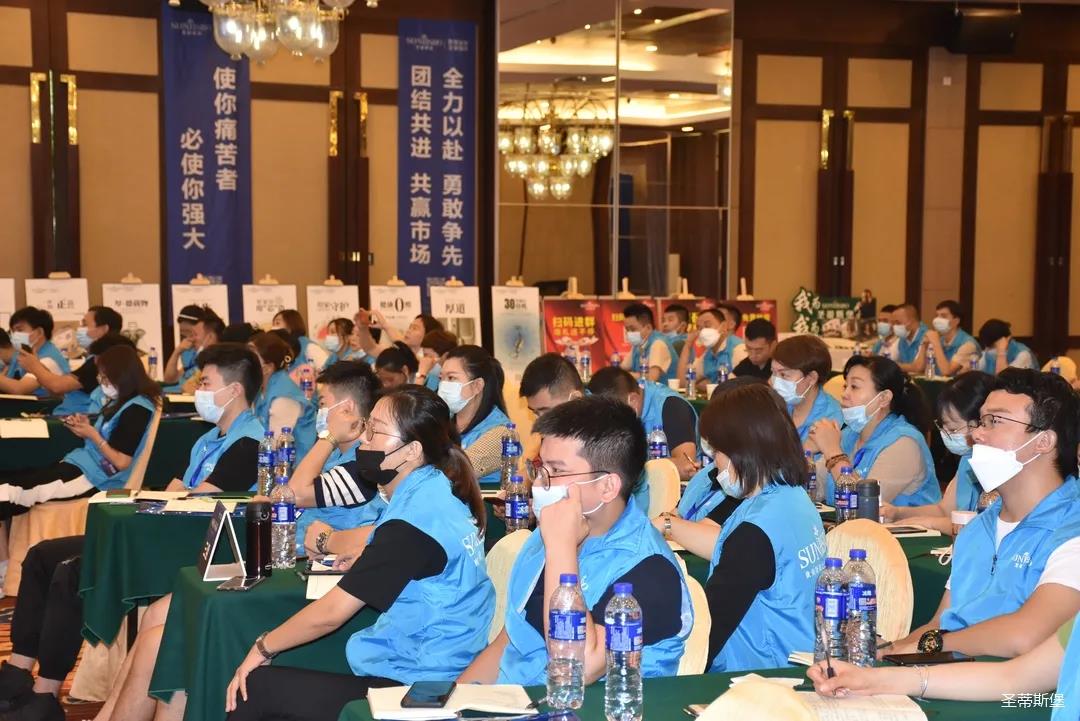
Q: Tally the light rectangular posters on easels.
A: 9